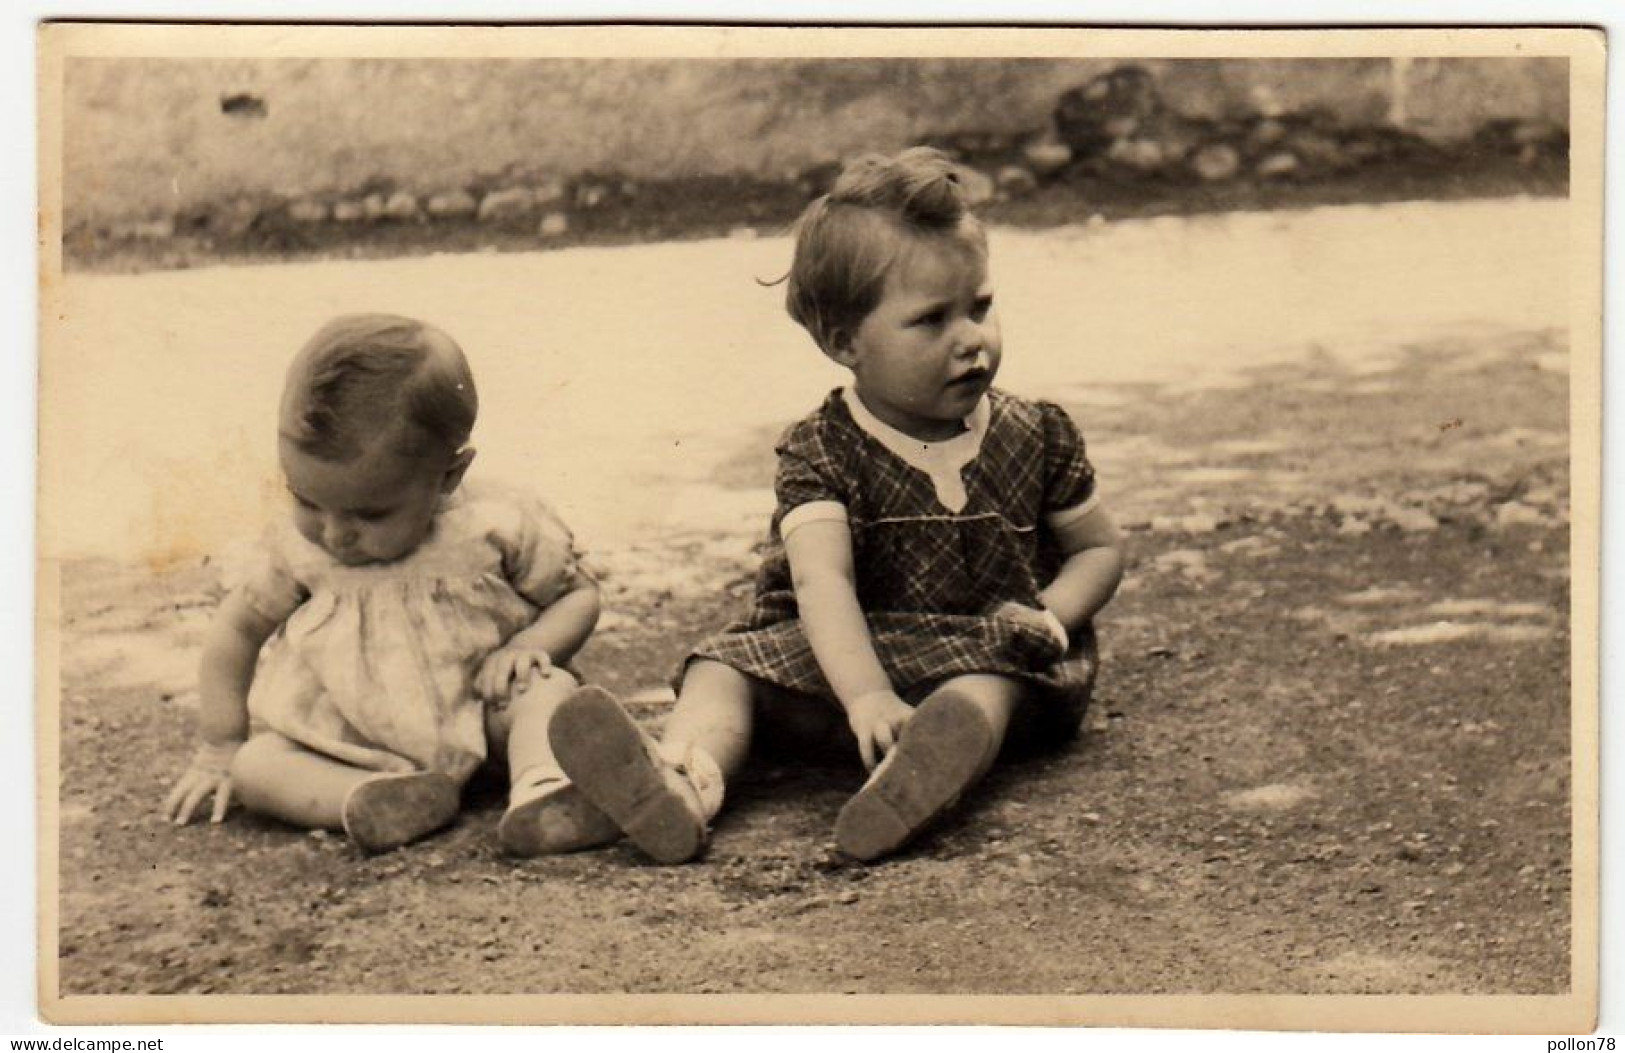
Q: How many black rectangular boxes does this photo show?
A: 0